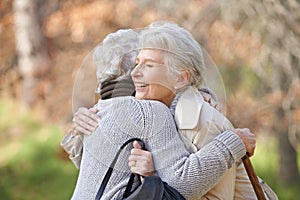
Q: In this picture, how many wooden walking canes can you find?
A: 1